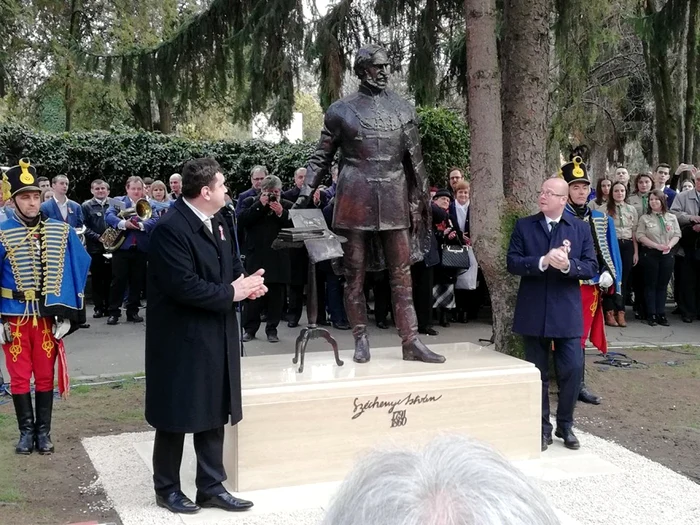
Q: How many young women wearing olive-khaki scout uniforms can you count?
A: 4